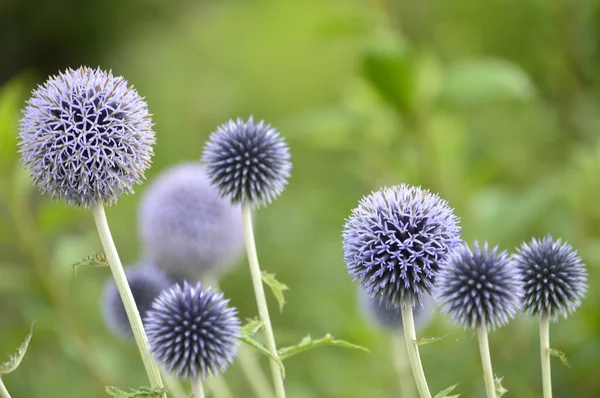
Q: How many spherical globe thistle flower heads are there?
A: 9